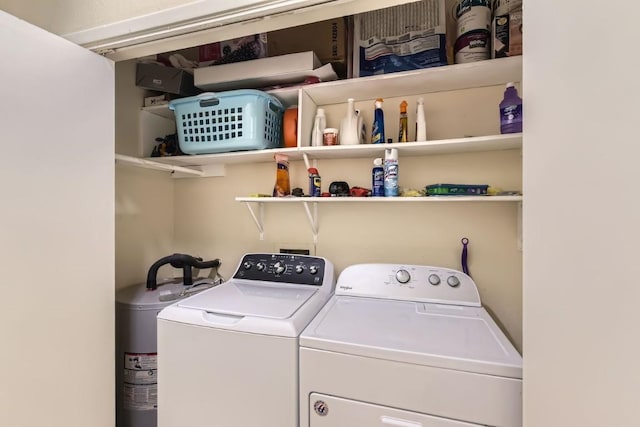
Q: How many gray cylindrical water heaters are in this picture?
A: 1